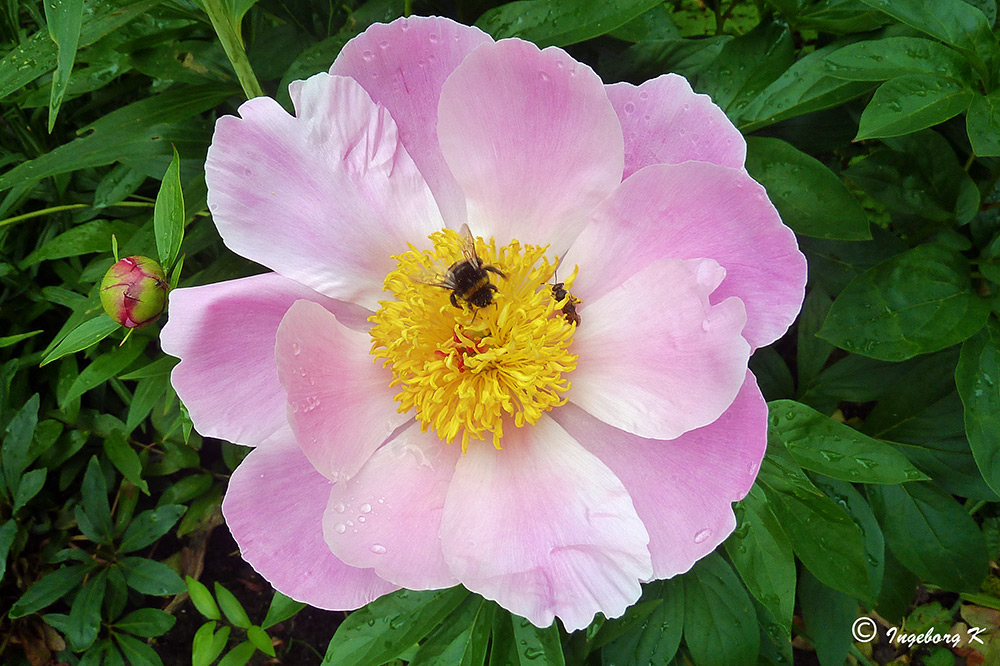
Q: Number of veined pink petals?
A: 12